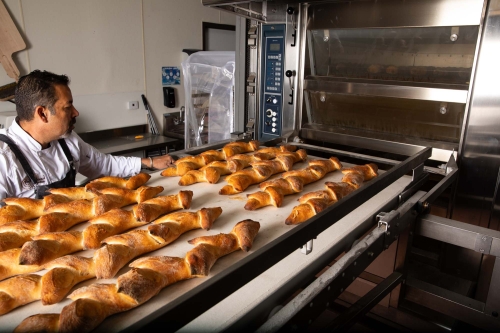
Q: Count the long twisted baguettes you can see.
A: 10